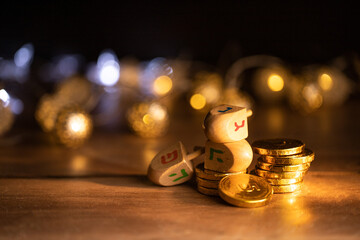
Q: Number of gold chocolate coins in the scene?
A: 10